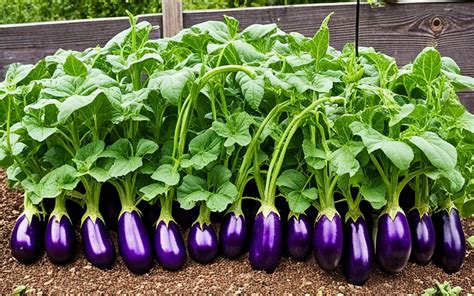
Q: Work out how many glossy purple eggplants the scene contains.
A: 14